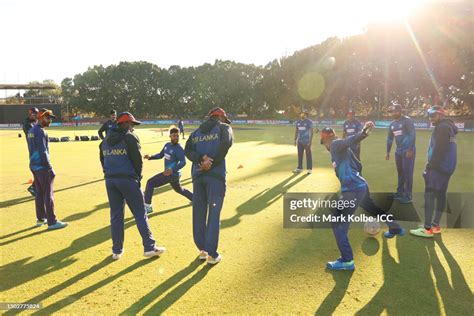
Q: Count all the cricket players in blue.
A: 11